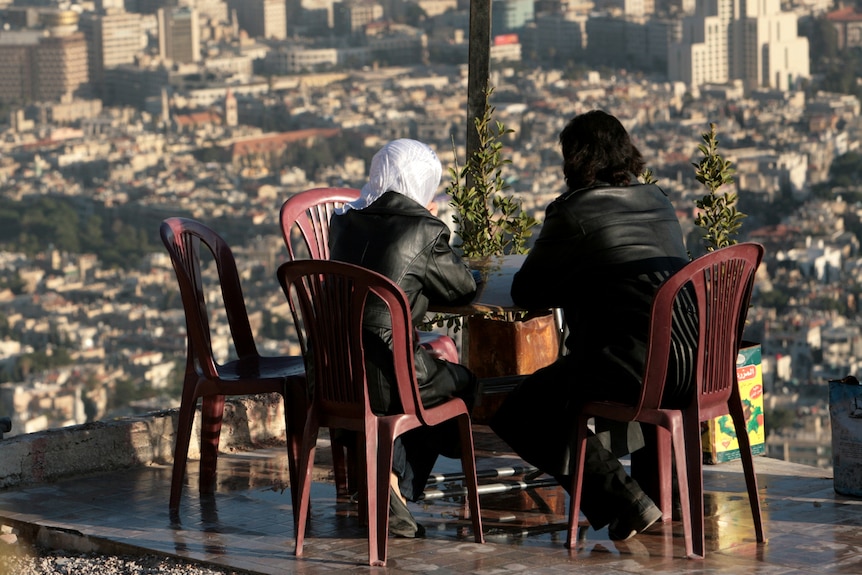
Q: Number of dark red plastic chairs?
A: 4